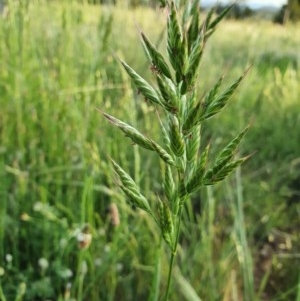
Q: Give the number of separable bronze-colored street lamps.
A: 0